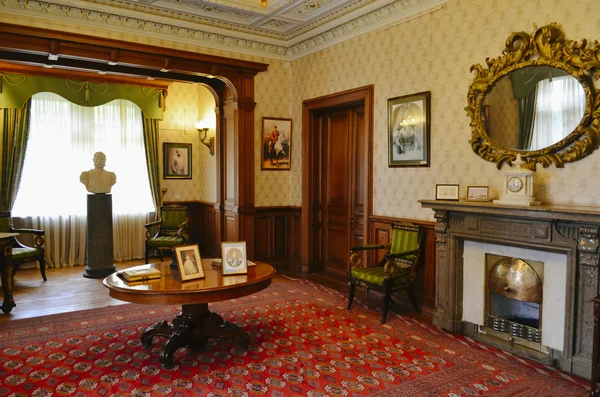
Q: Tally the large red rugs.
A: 1